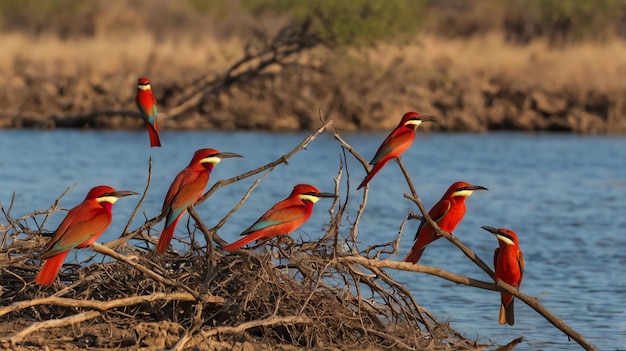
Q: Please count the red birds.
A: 7